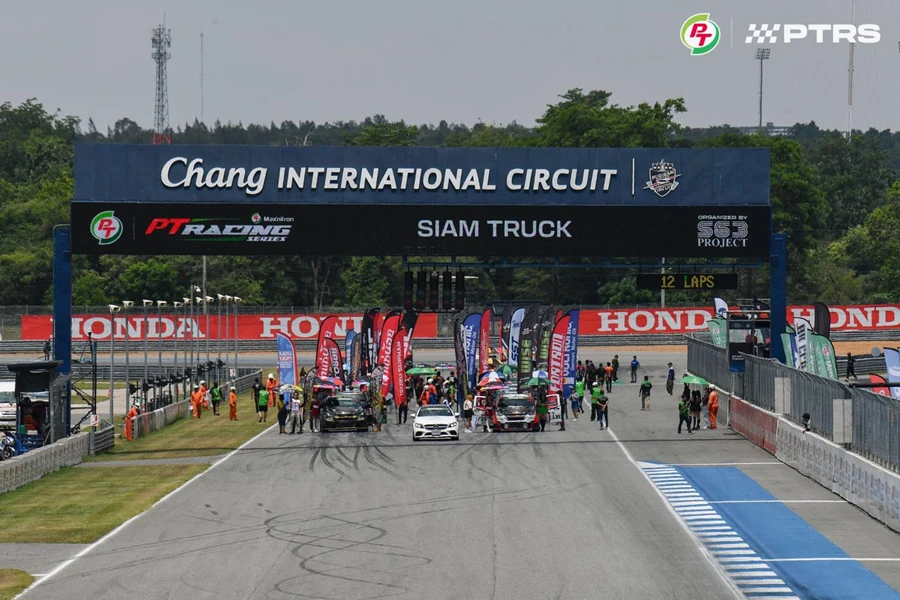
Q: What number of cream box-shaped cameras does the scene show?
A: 11